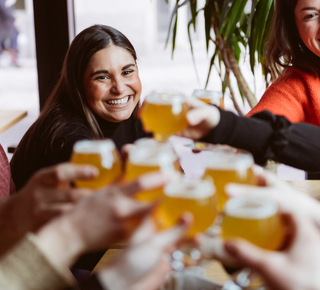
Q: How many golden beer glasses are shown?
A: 7